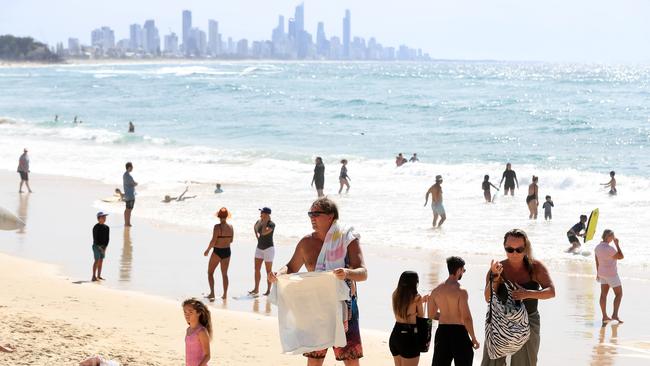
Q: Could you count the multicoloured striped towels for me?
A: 1